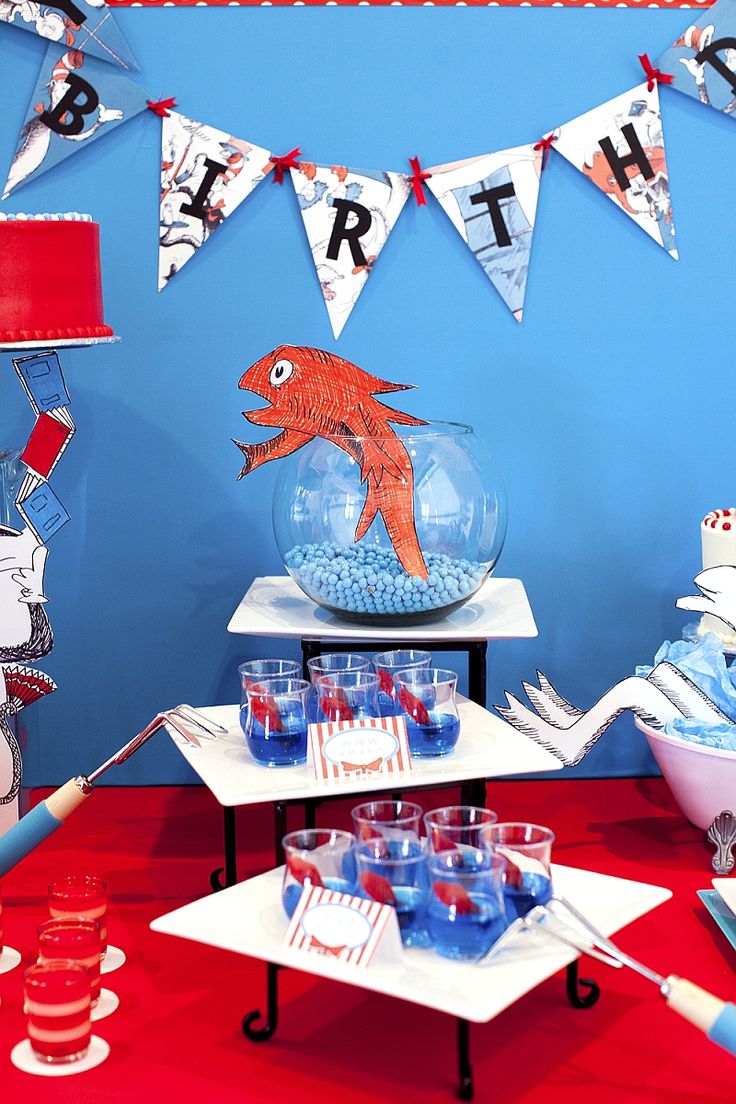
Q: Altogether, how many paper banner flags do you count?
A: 7